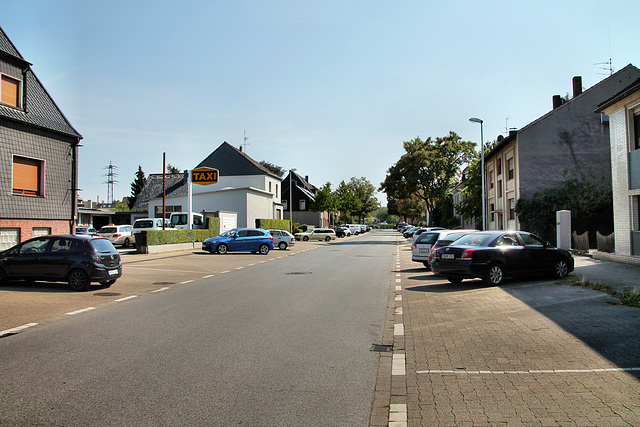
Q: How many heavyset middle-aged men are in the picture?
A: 0